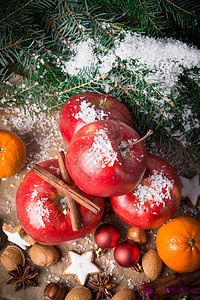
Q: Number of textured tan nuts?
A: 5